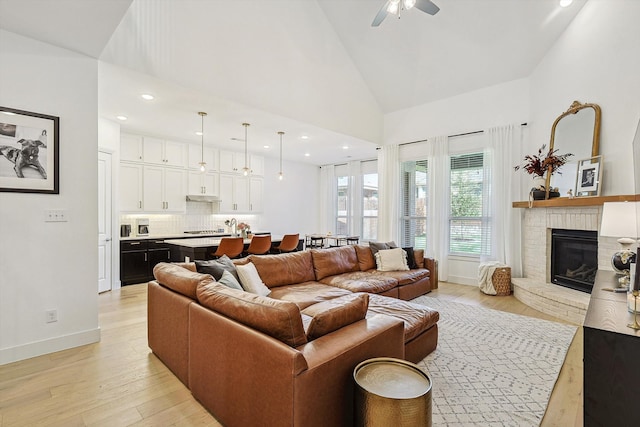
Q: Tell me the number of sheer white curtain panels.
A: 5